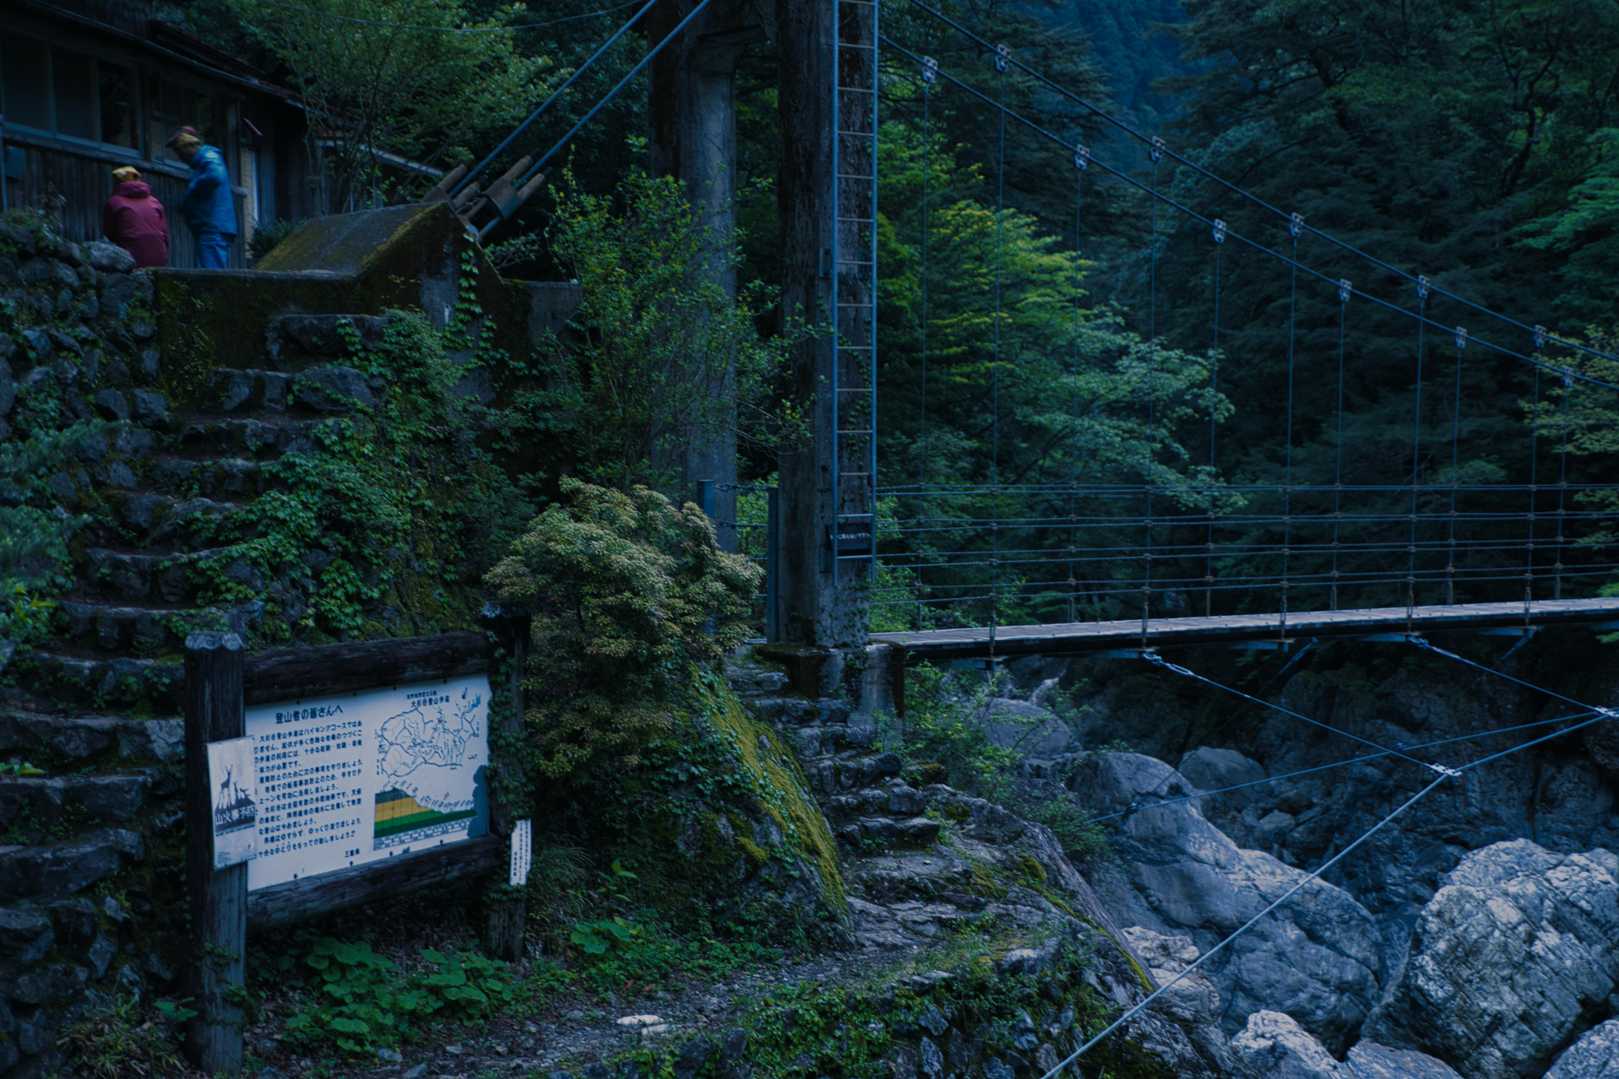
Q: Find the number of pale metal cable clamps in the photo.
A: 11